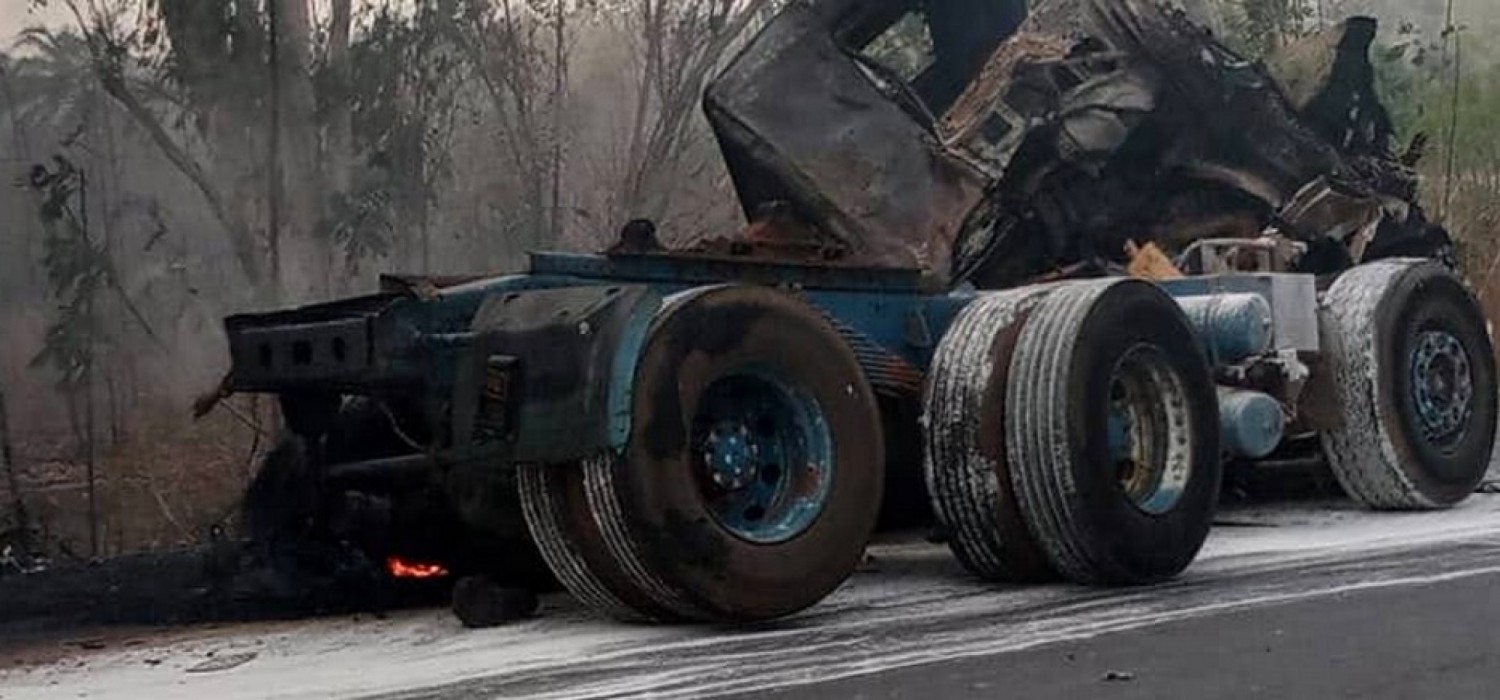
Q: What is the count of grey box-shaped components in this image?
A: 1